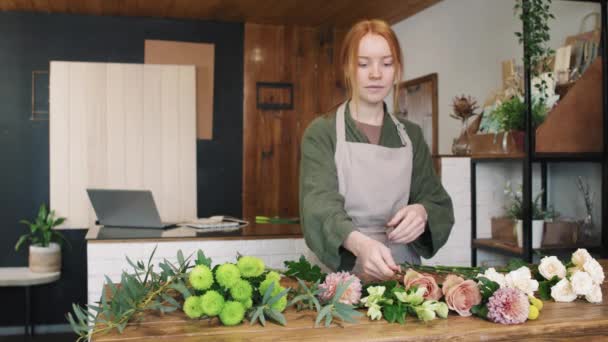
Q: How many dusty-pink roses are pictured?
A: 2